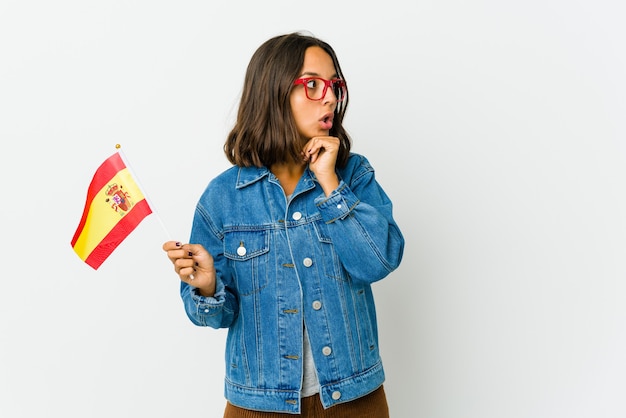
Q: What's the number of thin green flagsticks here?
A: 0